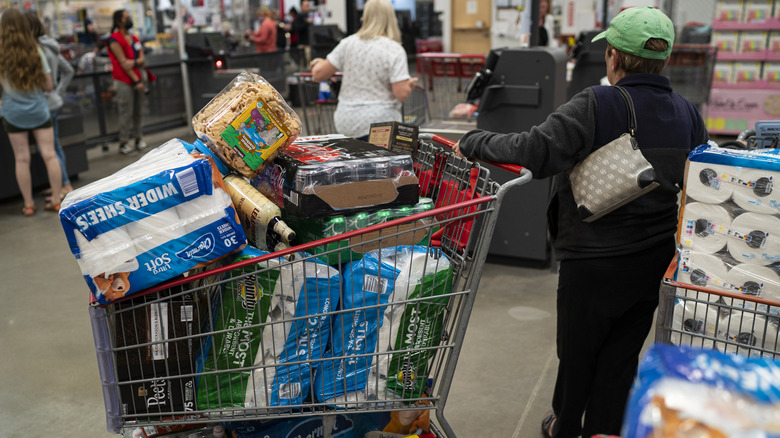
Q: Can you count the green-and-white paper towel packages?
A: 2